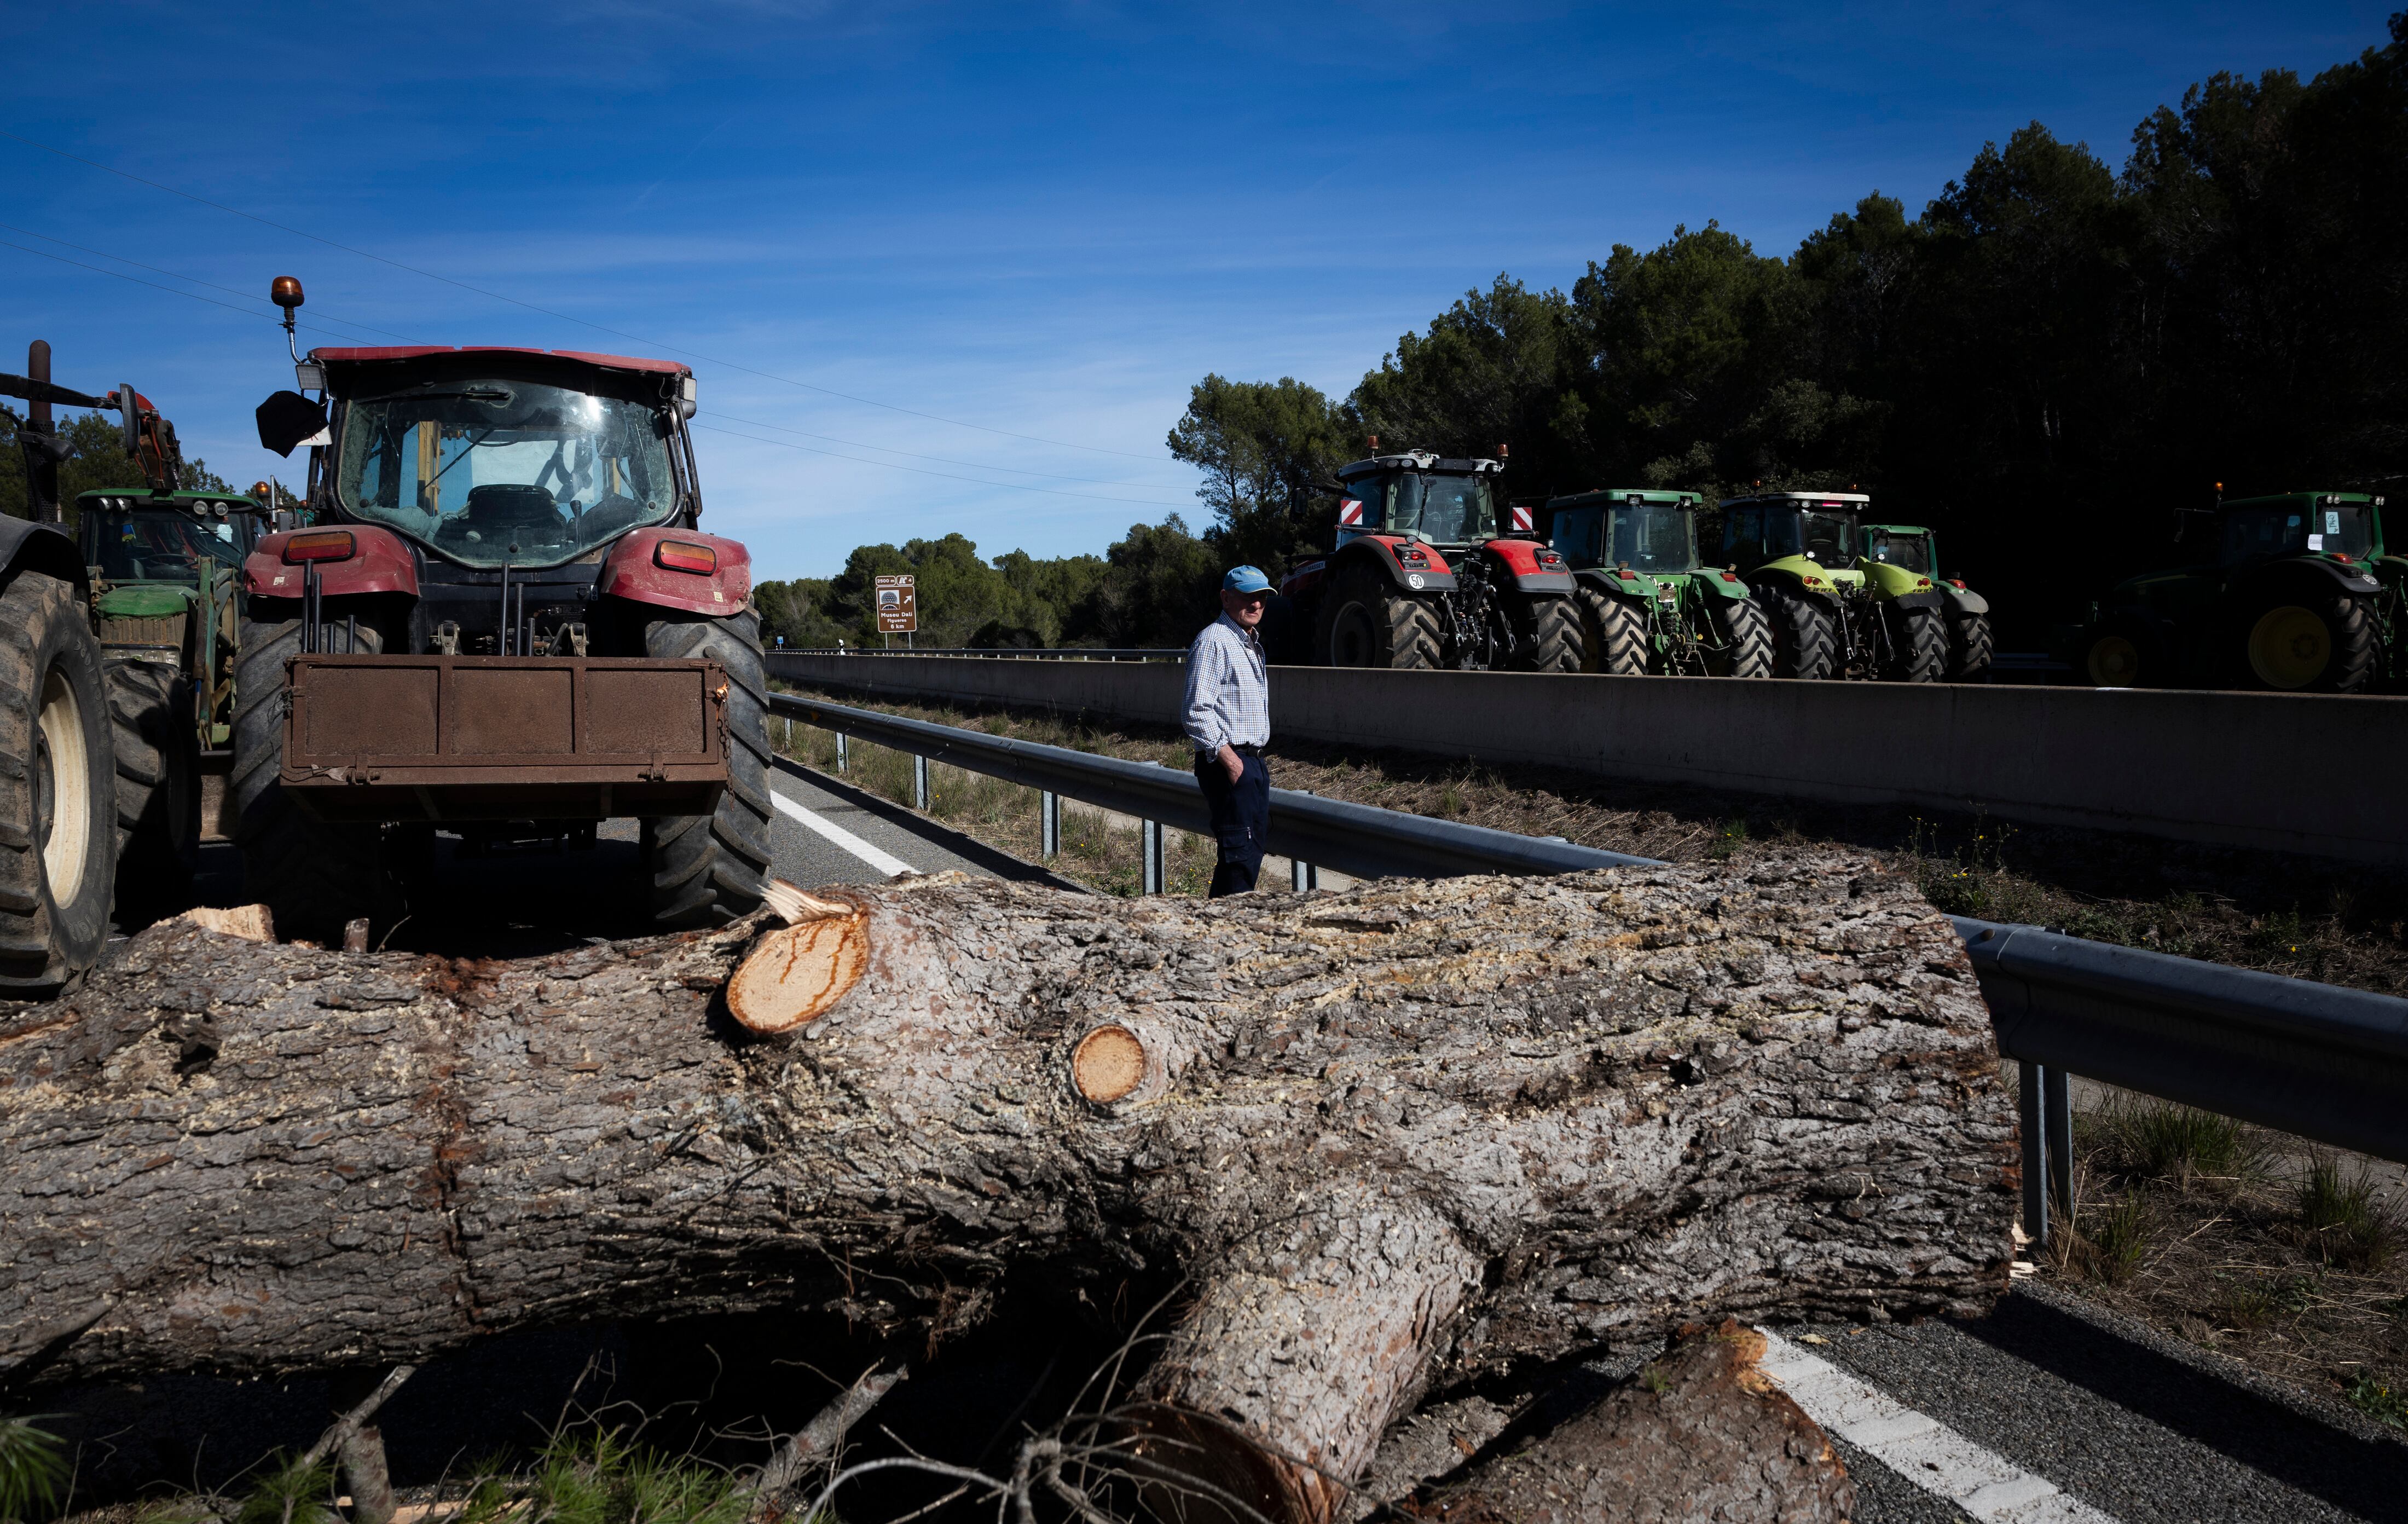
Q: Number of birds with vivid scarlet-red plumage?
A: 0